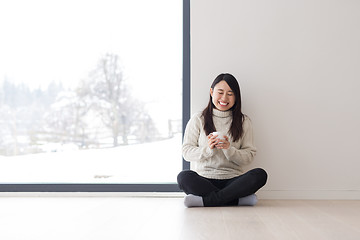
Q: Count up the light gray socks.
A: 2